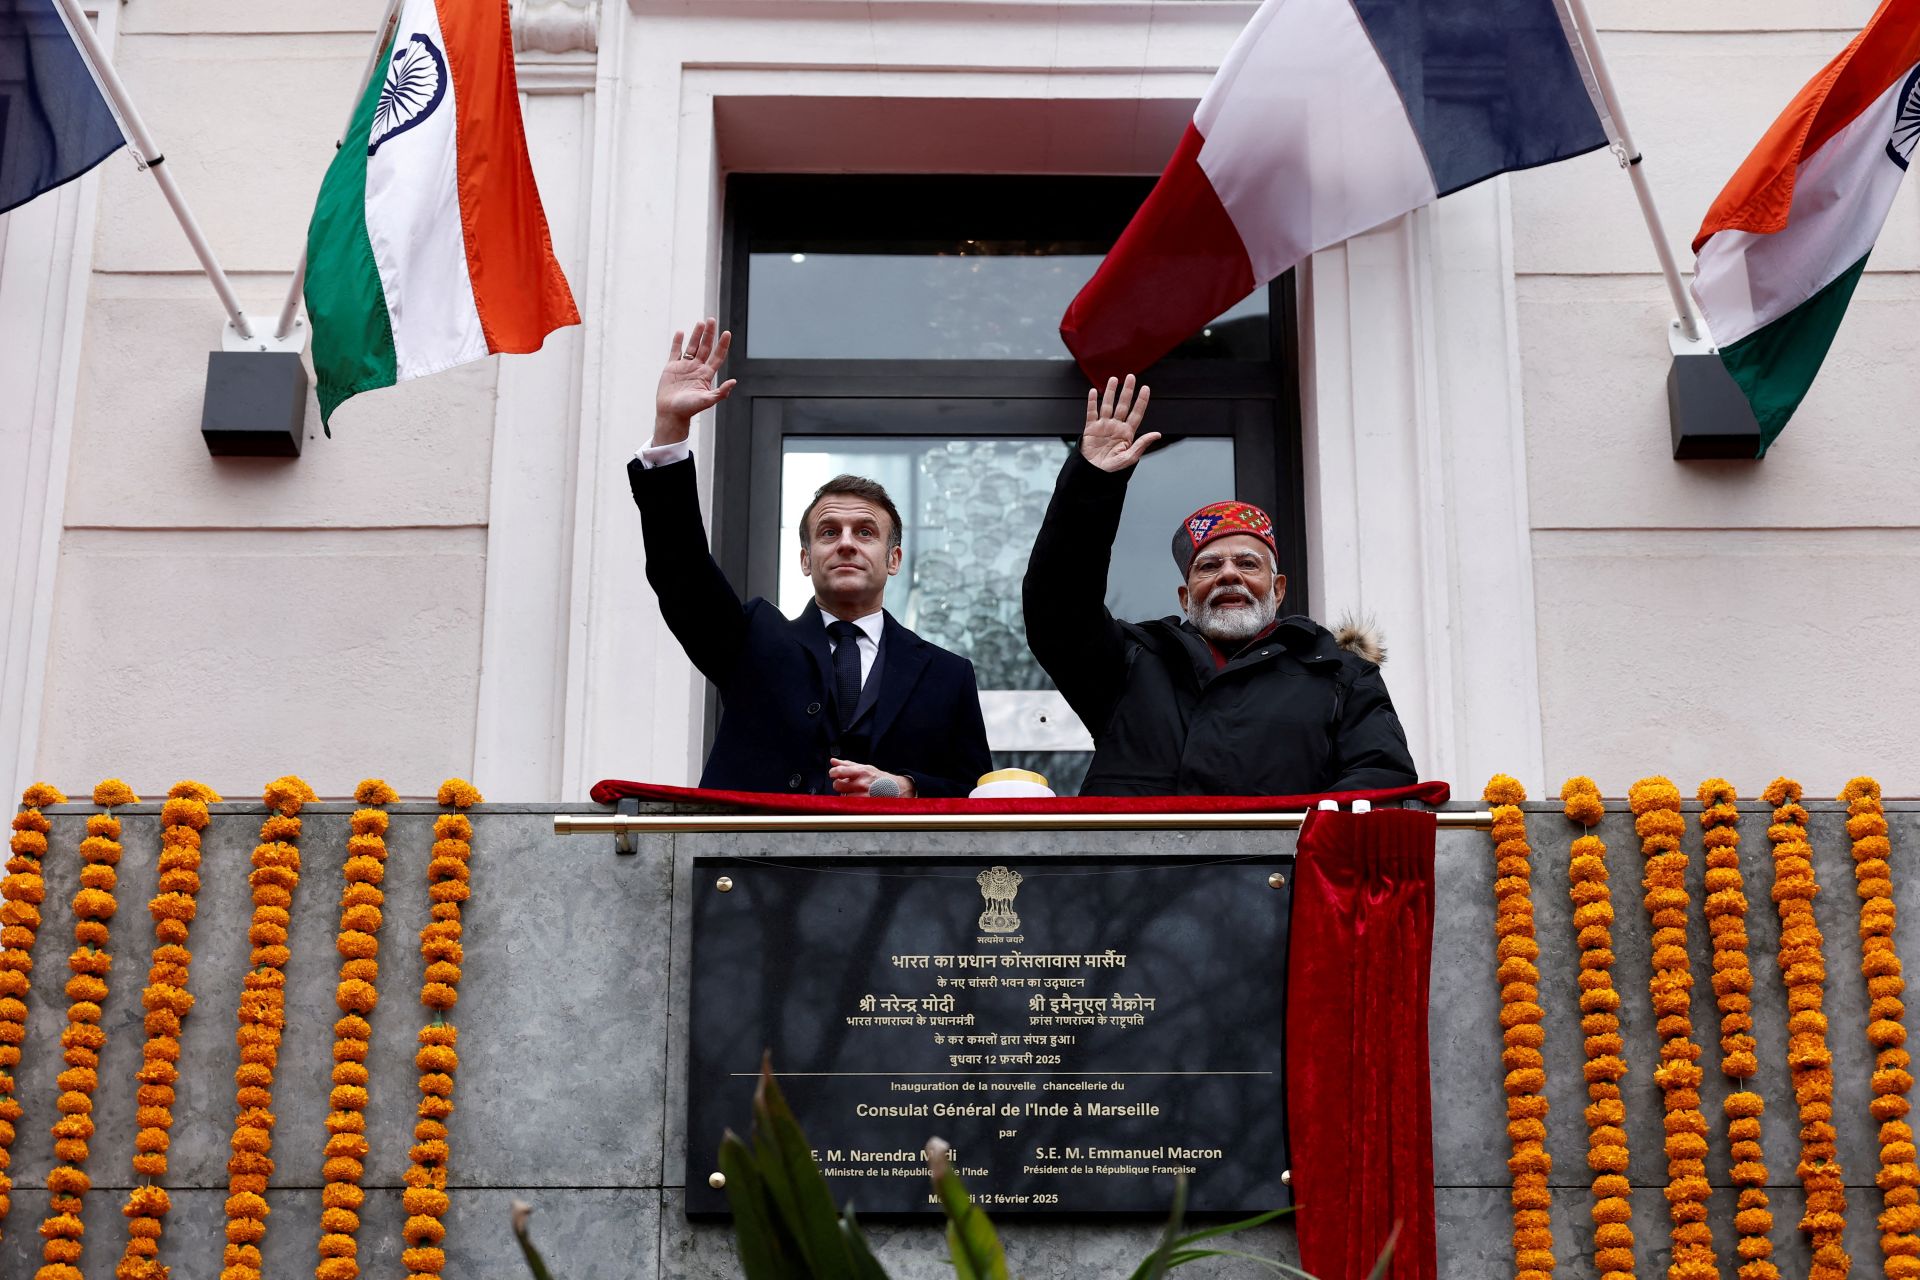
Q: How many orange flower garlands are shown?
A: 12